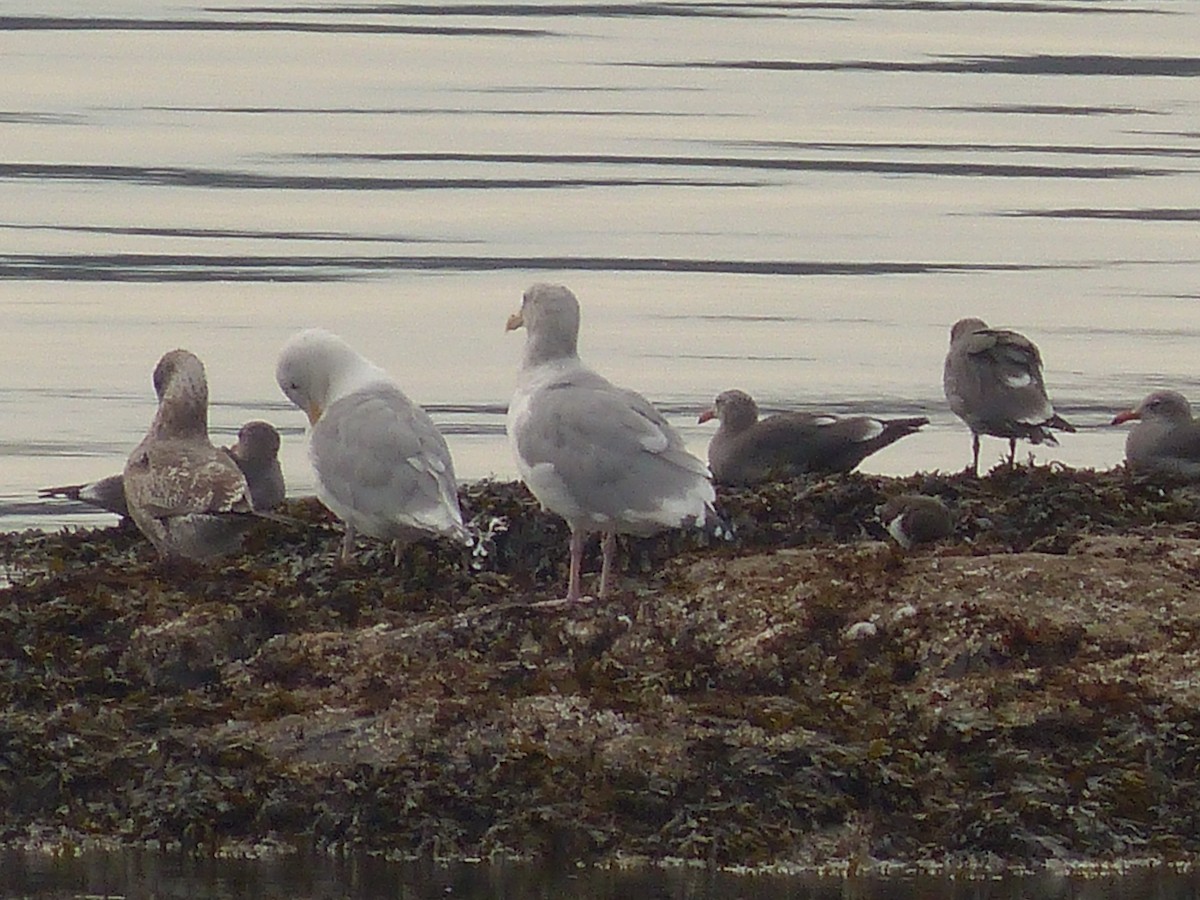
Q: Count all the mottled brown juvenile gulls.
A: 1